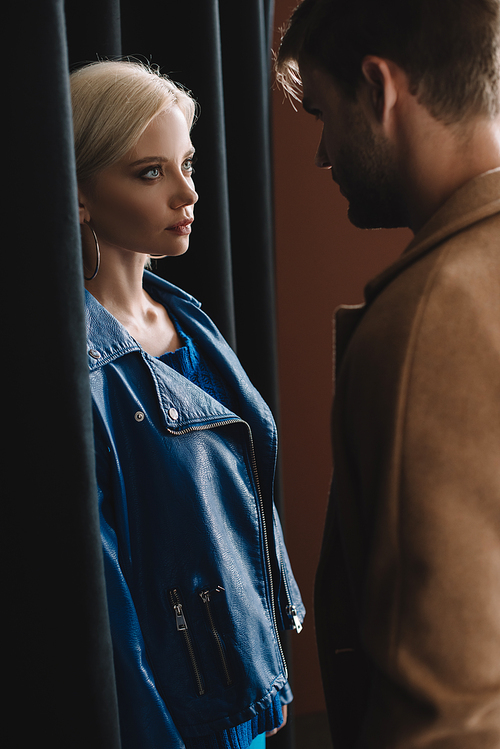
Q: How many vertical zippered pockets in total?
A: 2